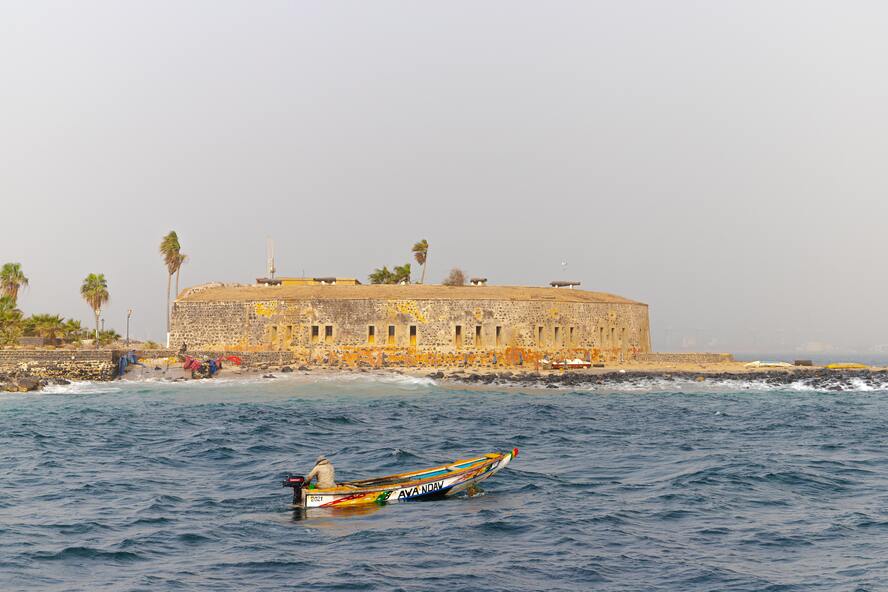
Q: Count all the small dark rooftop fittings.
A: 4